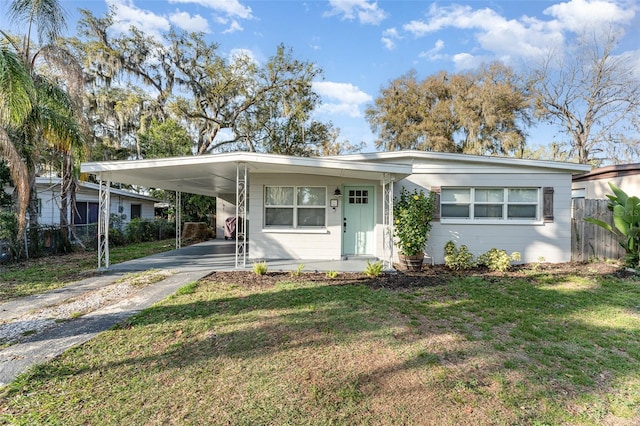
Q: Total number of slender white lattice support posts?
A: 4